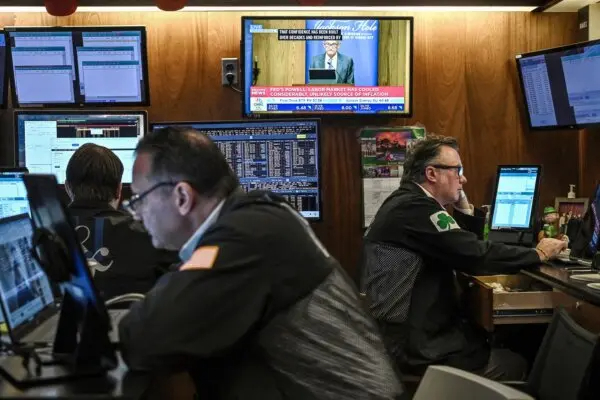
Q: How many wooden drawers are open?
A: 1